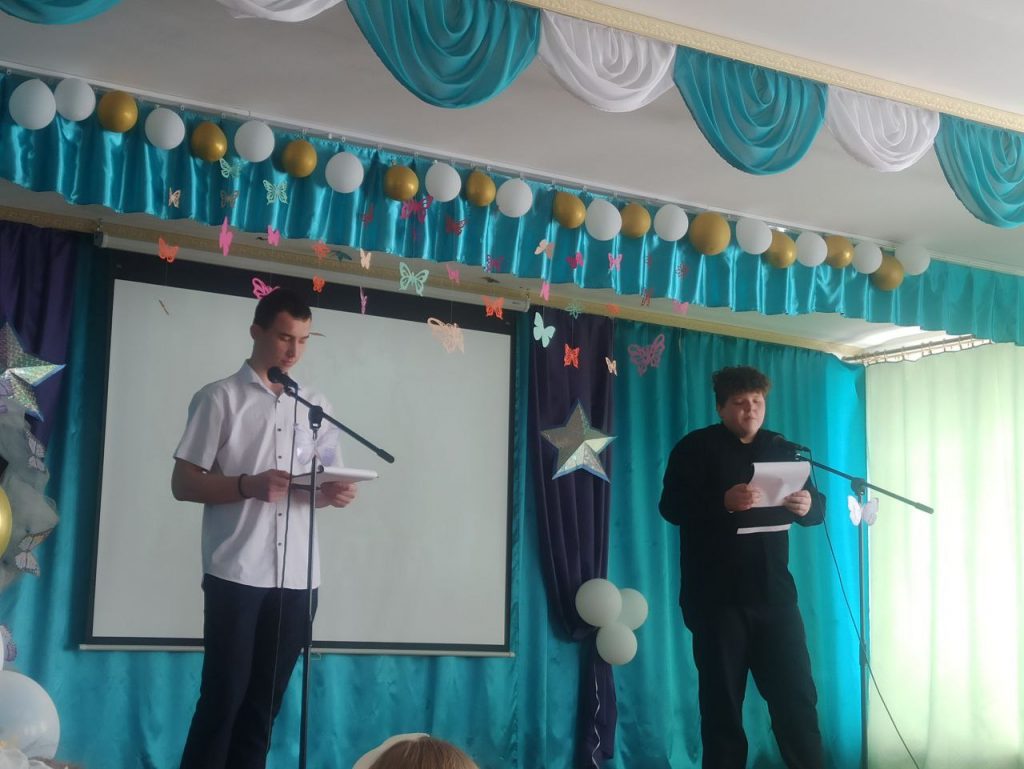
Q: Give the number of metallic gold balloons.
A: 12